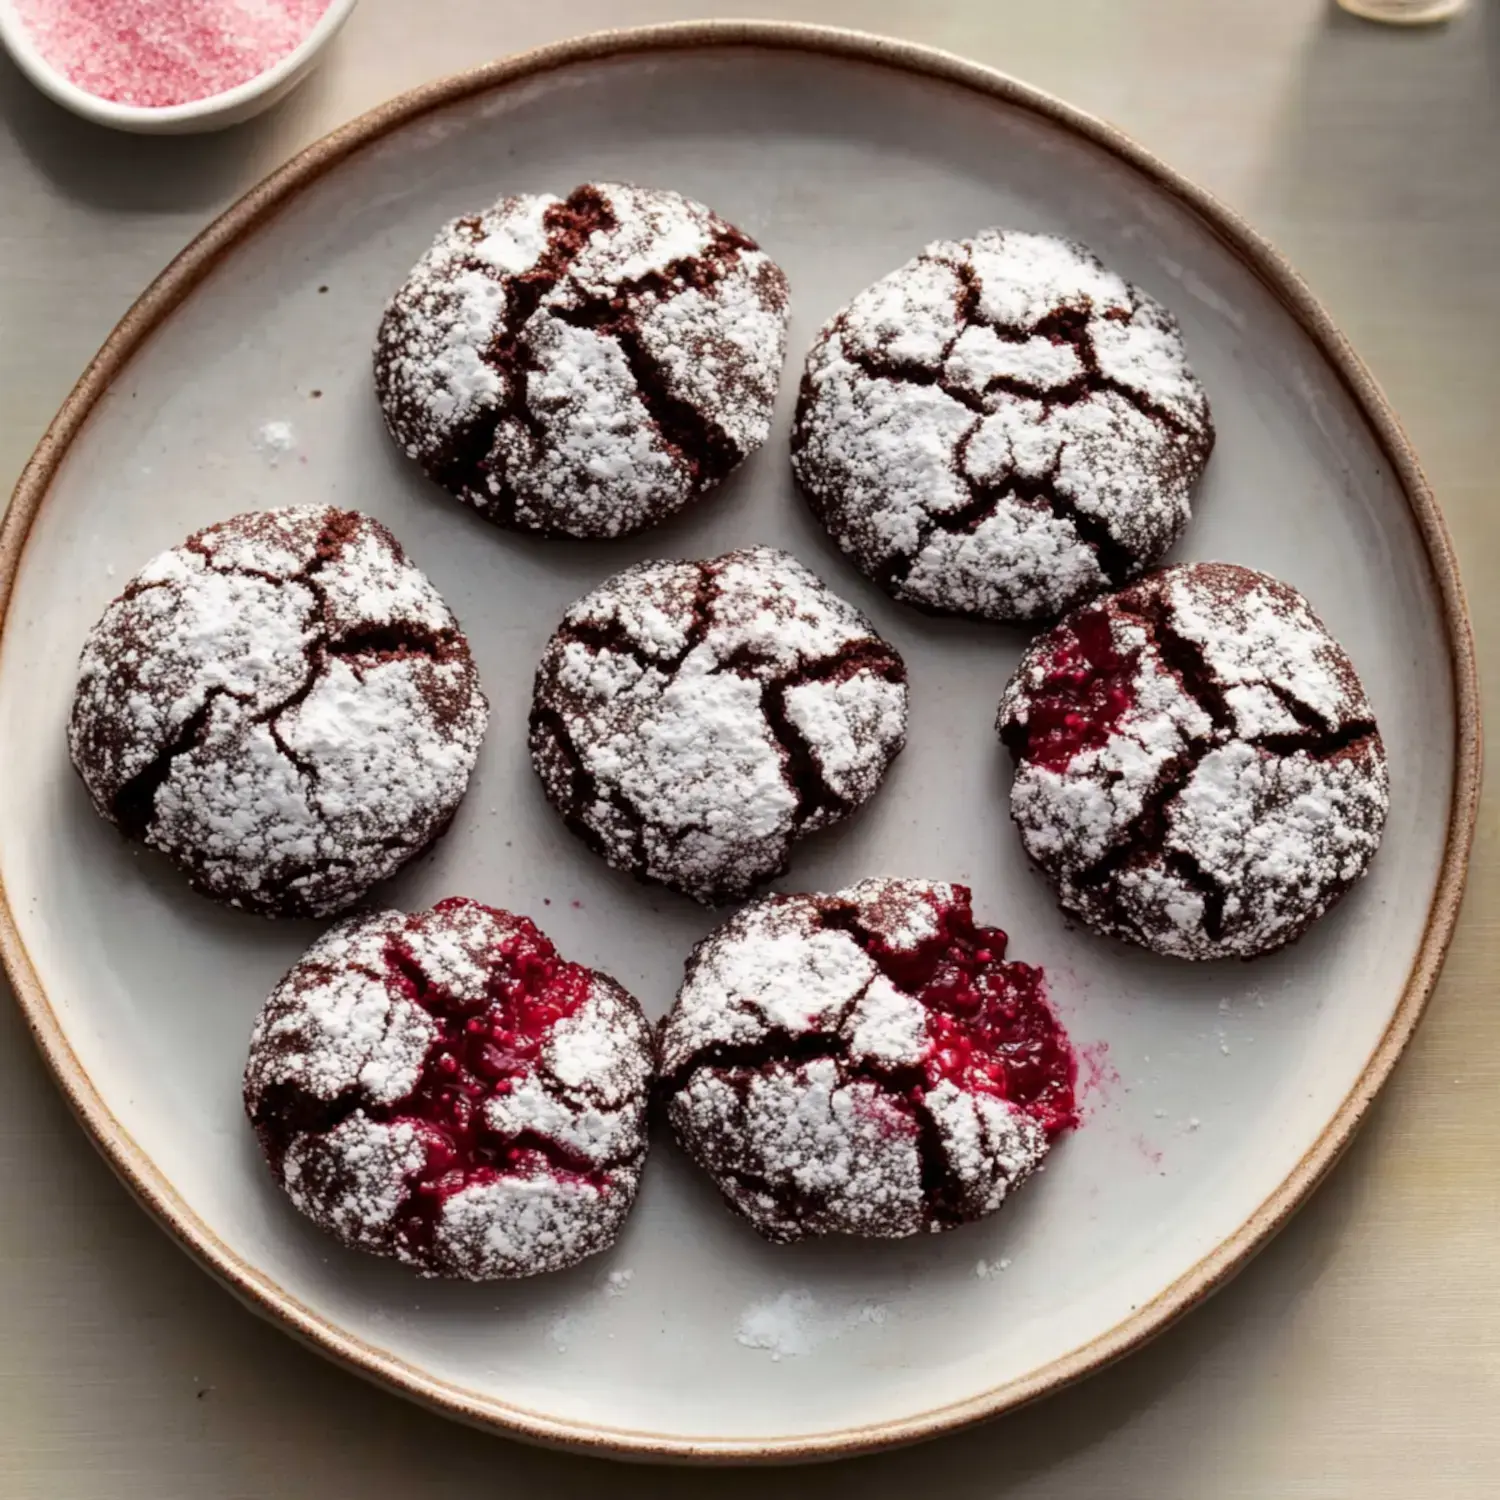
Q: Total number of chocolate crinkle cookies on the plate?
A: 7